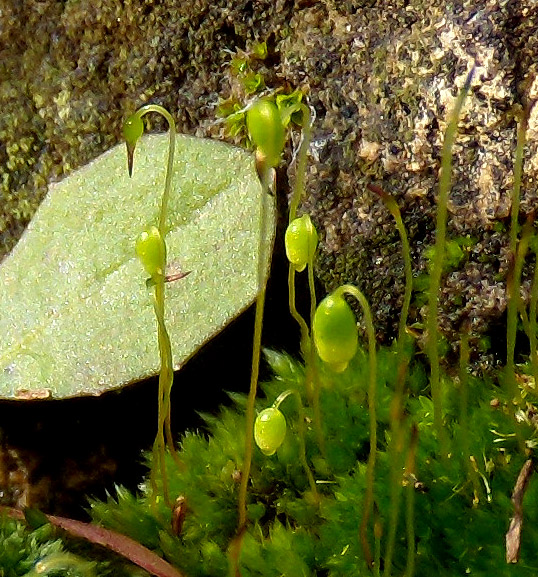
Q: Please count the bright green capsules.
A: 6